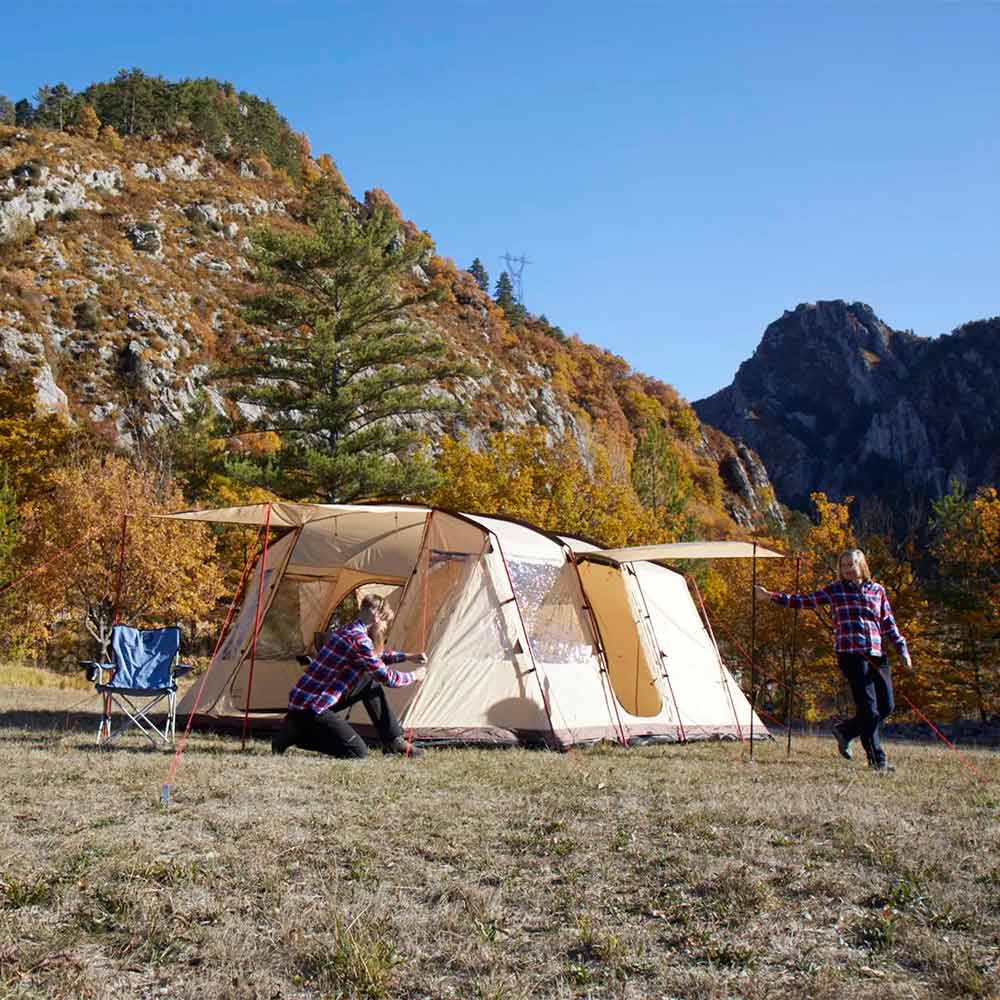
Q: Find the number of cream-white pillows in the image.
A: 0